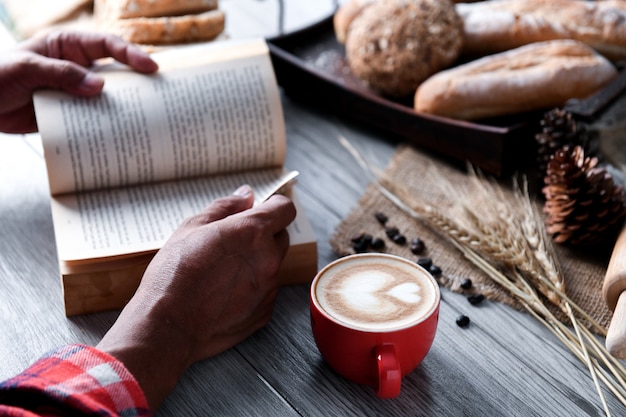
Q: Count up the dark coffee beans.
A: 13